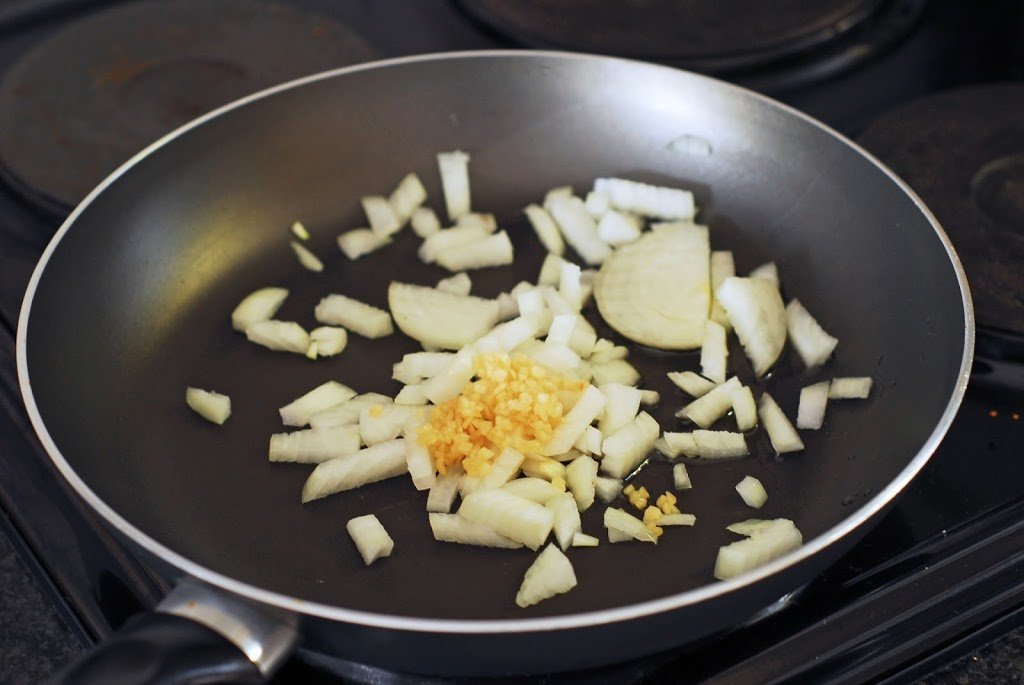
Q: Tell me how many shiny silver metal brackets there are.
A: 1